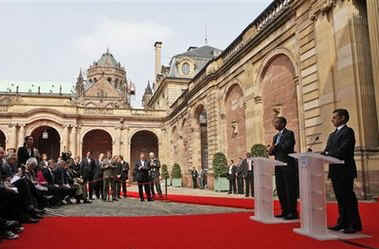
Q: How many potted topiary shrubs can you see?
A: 4